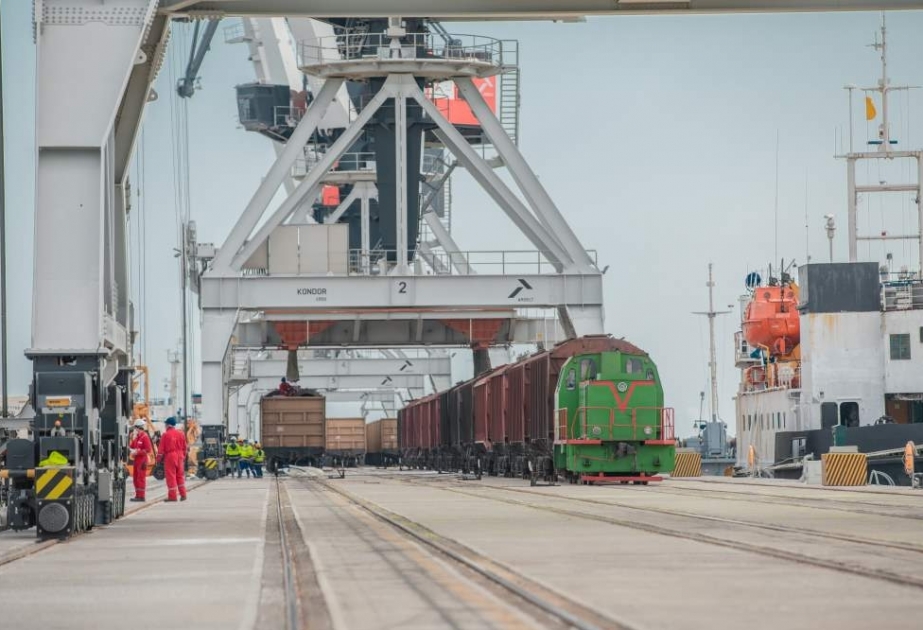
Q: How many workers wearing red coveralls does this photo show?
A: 2